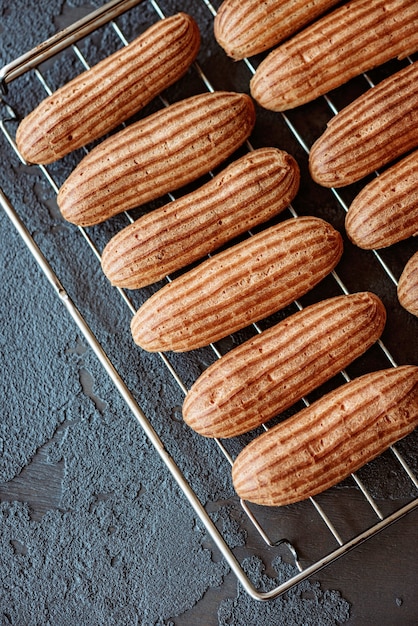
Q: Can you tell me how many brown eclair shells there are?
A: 11